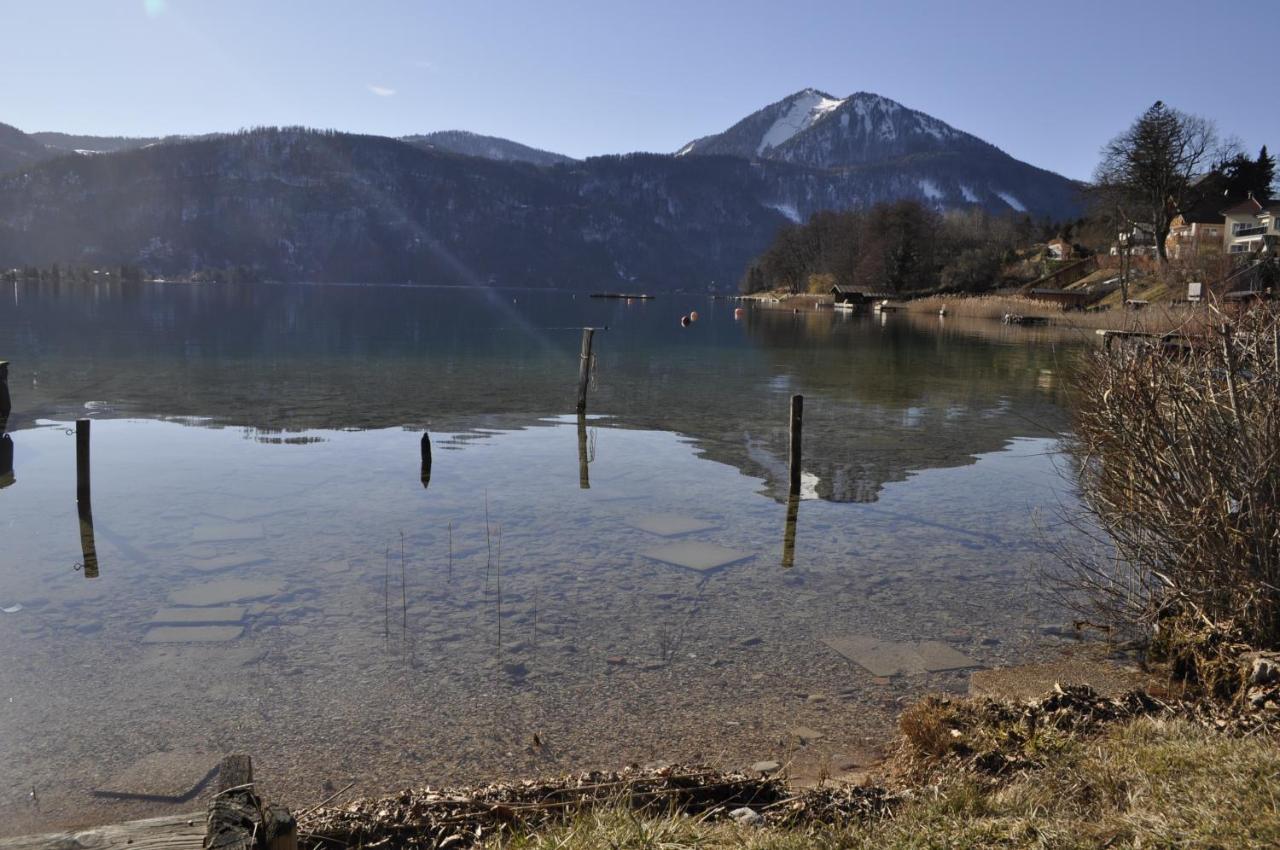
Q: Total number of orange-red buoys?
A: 3